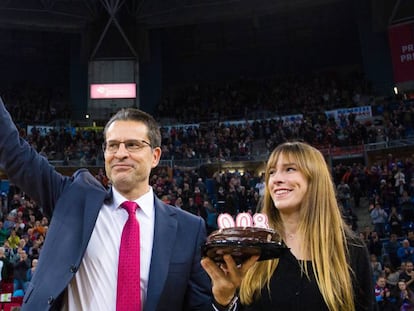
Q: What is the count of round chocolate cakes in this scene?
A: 1